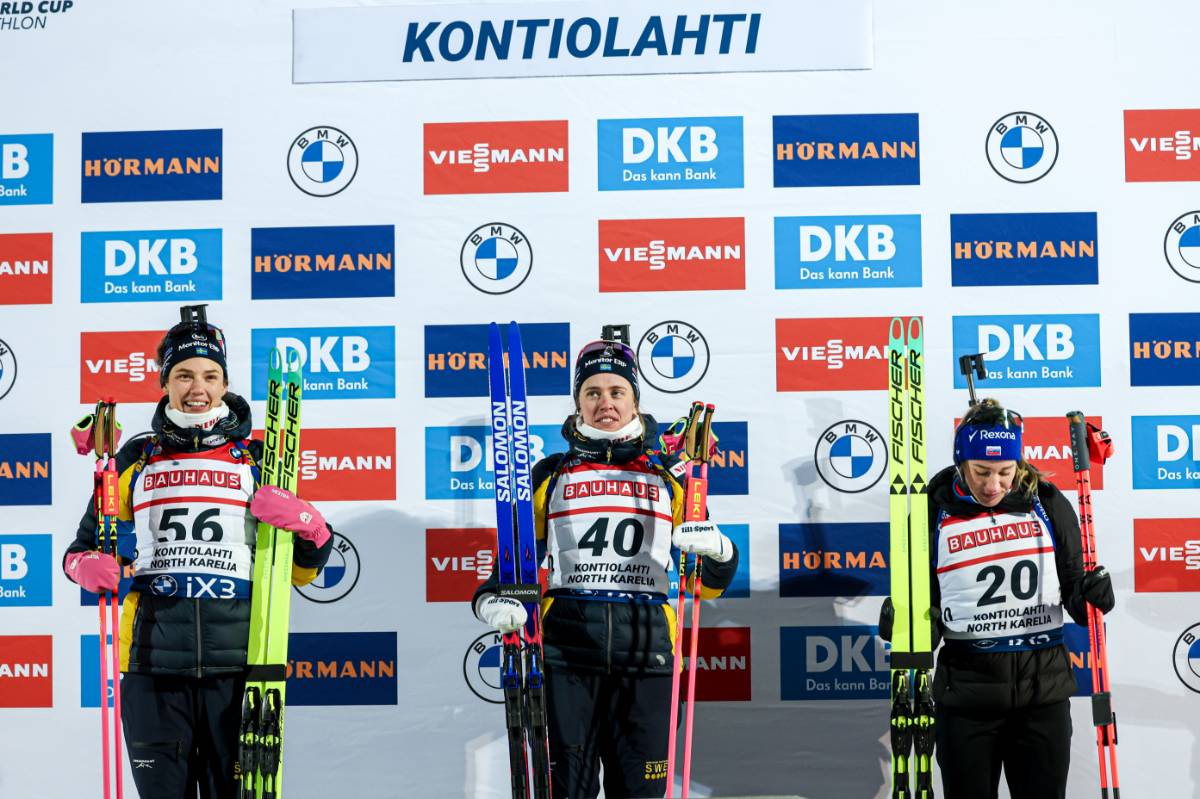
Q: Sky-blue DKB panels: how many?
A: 12